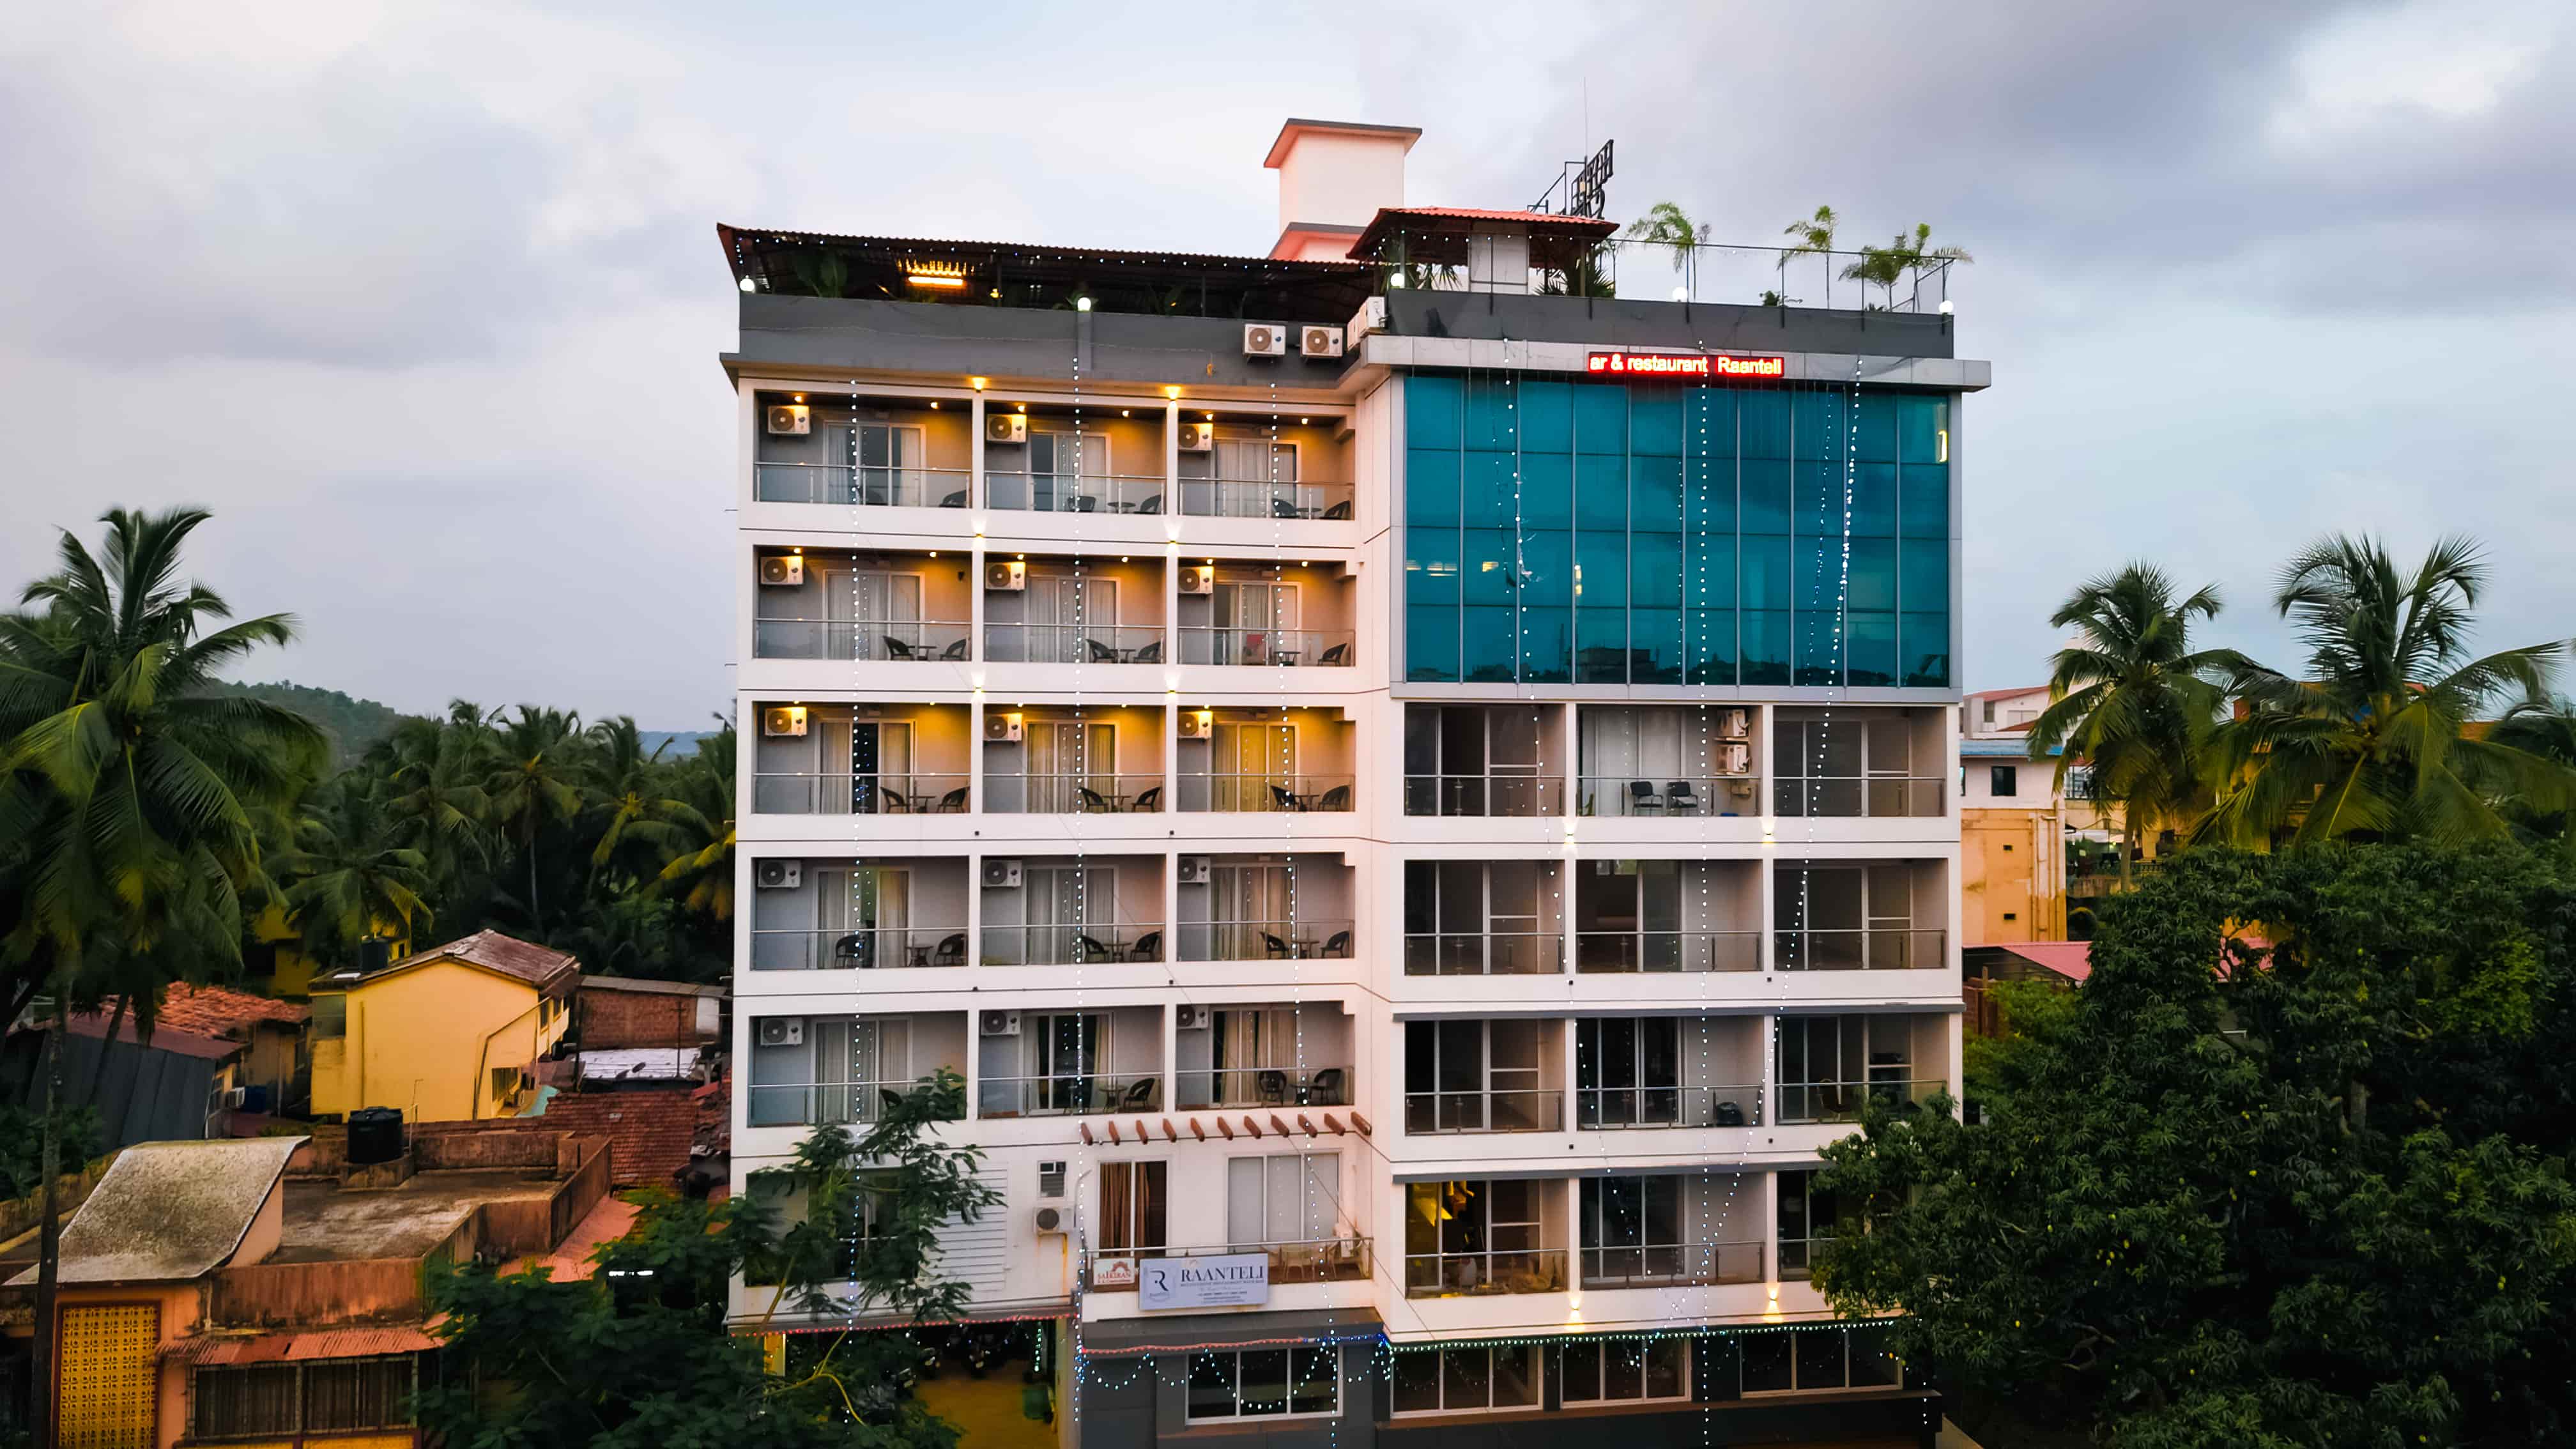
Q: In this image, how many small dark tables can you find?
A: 13